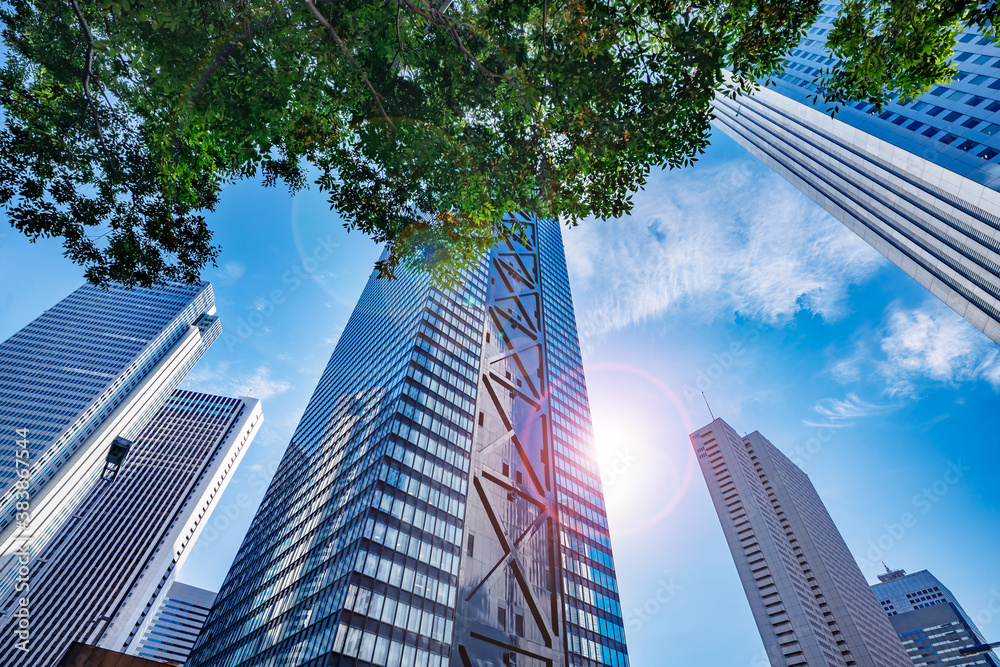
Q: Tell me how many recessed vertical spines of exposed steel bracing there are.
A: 1